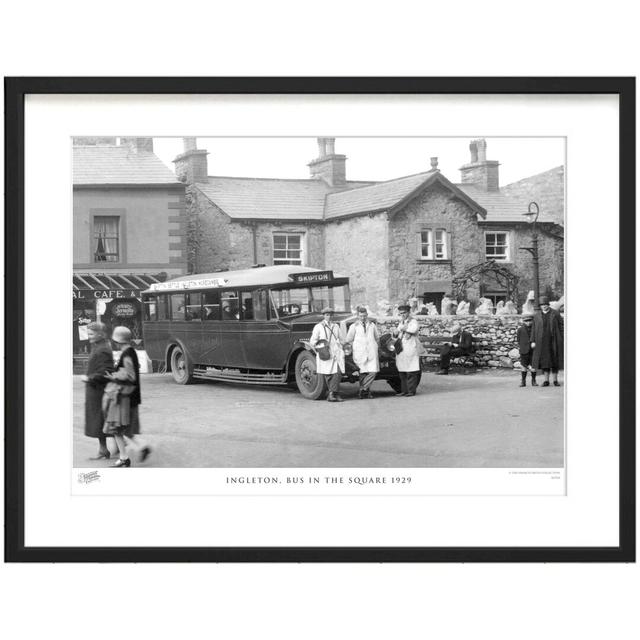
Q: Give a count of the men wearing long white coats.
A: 3